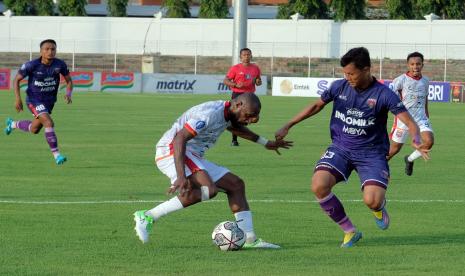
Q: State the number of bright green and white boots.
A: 2